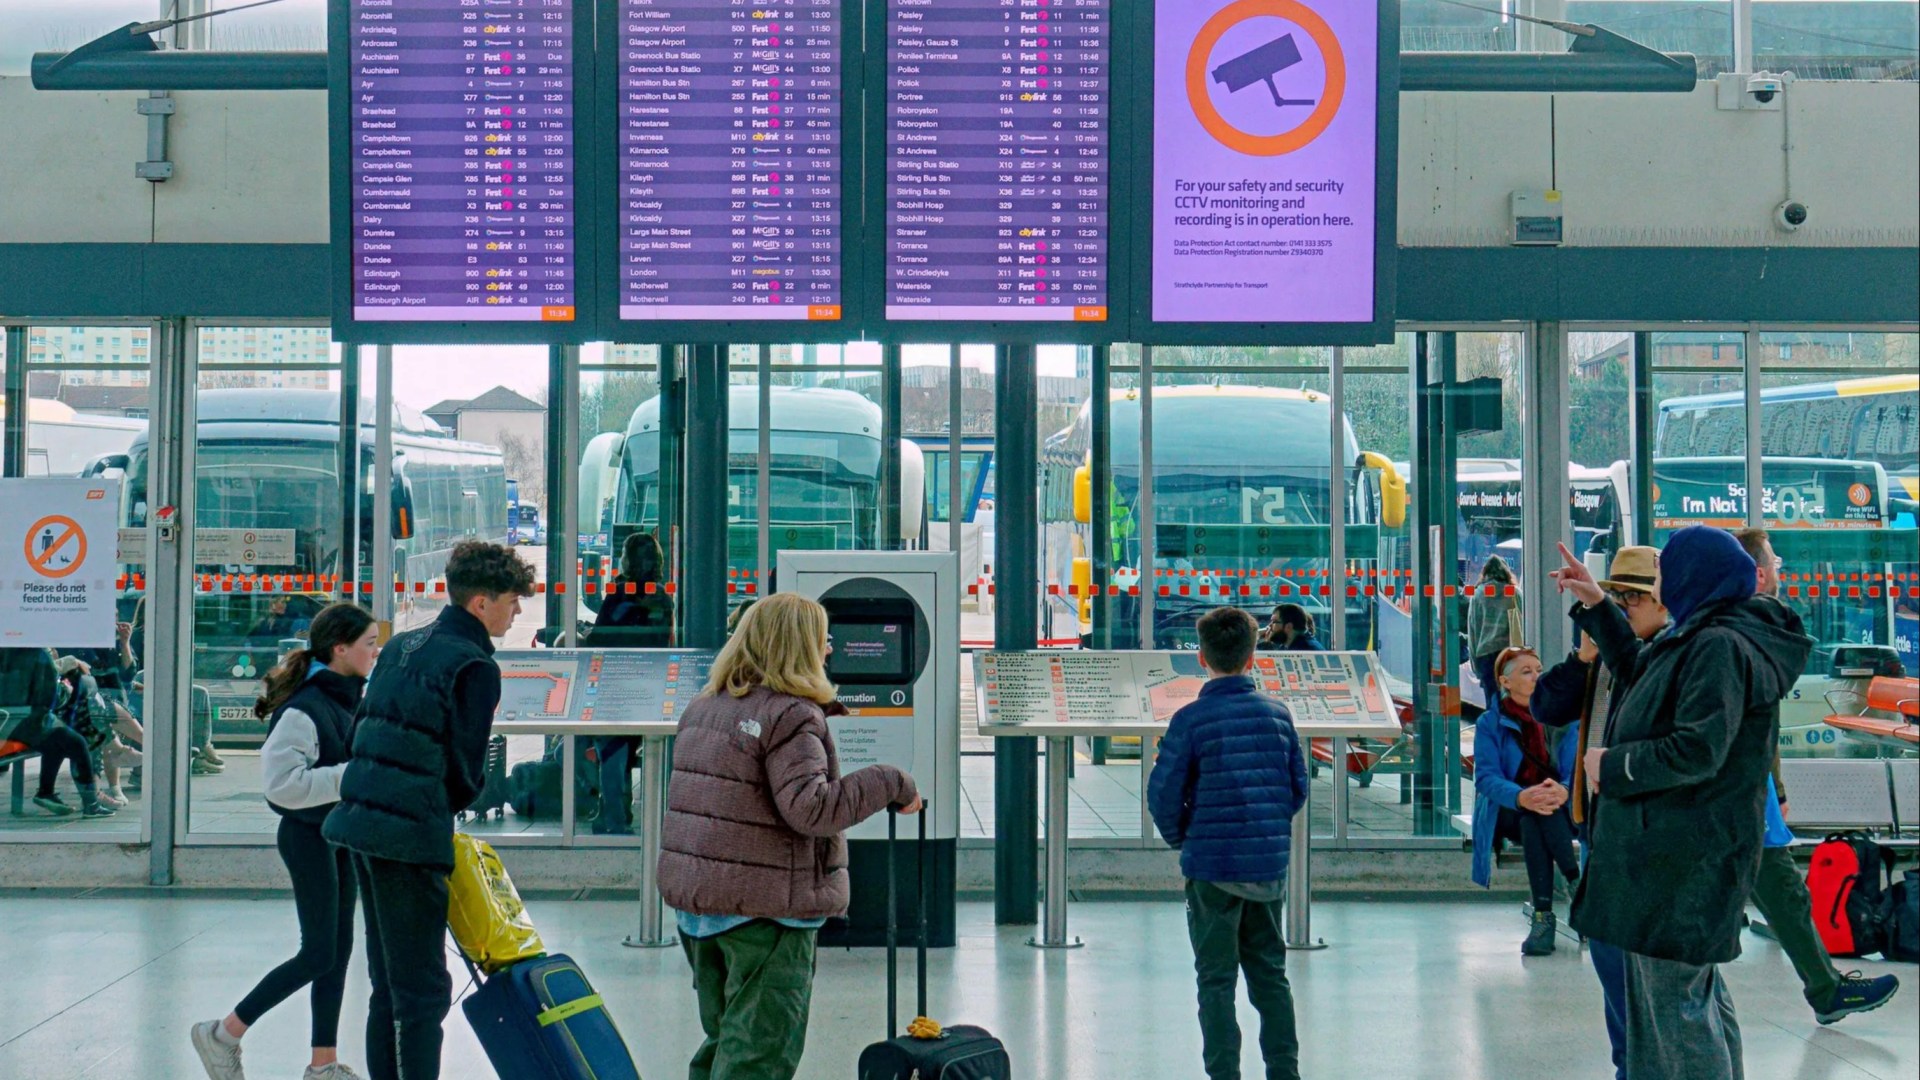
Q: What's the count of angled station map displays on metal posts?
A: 2